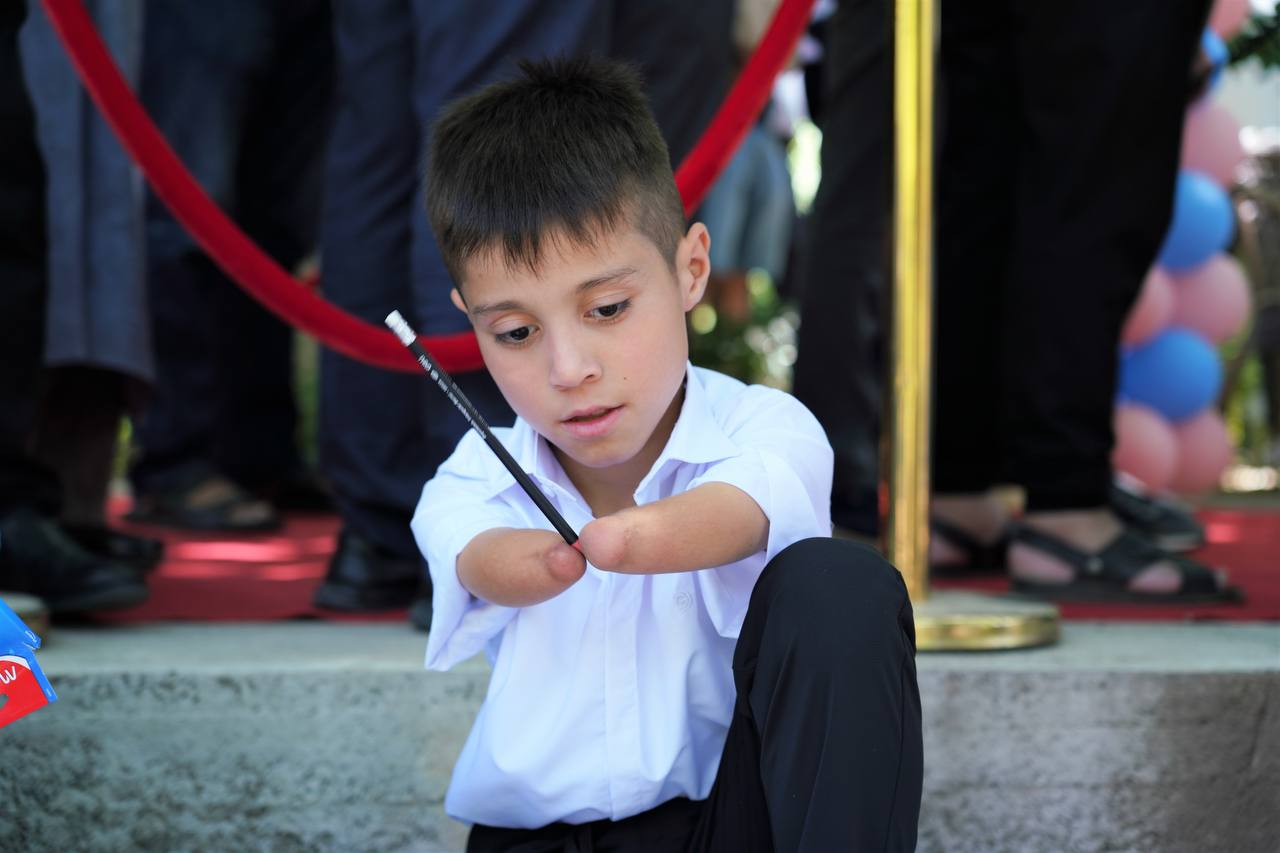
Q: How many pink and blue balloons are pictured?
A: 9